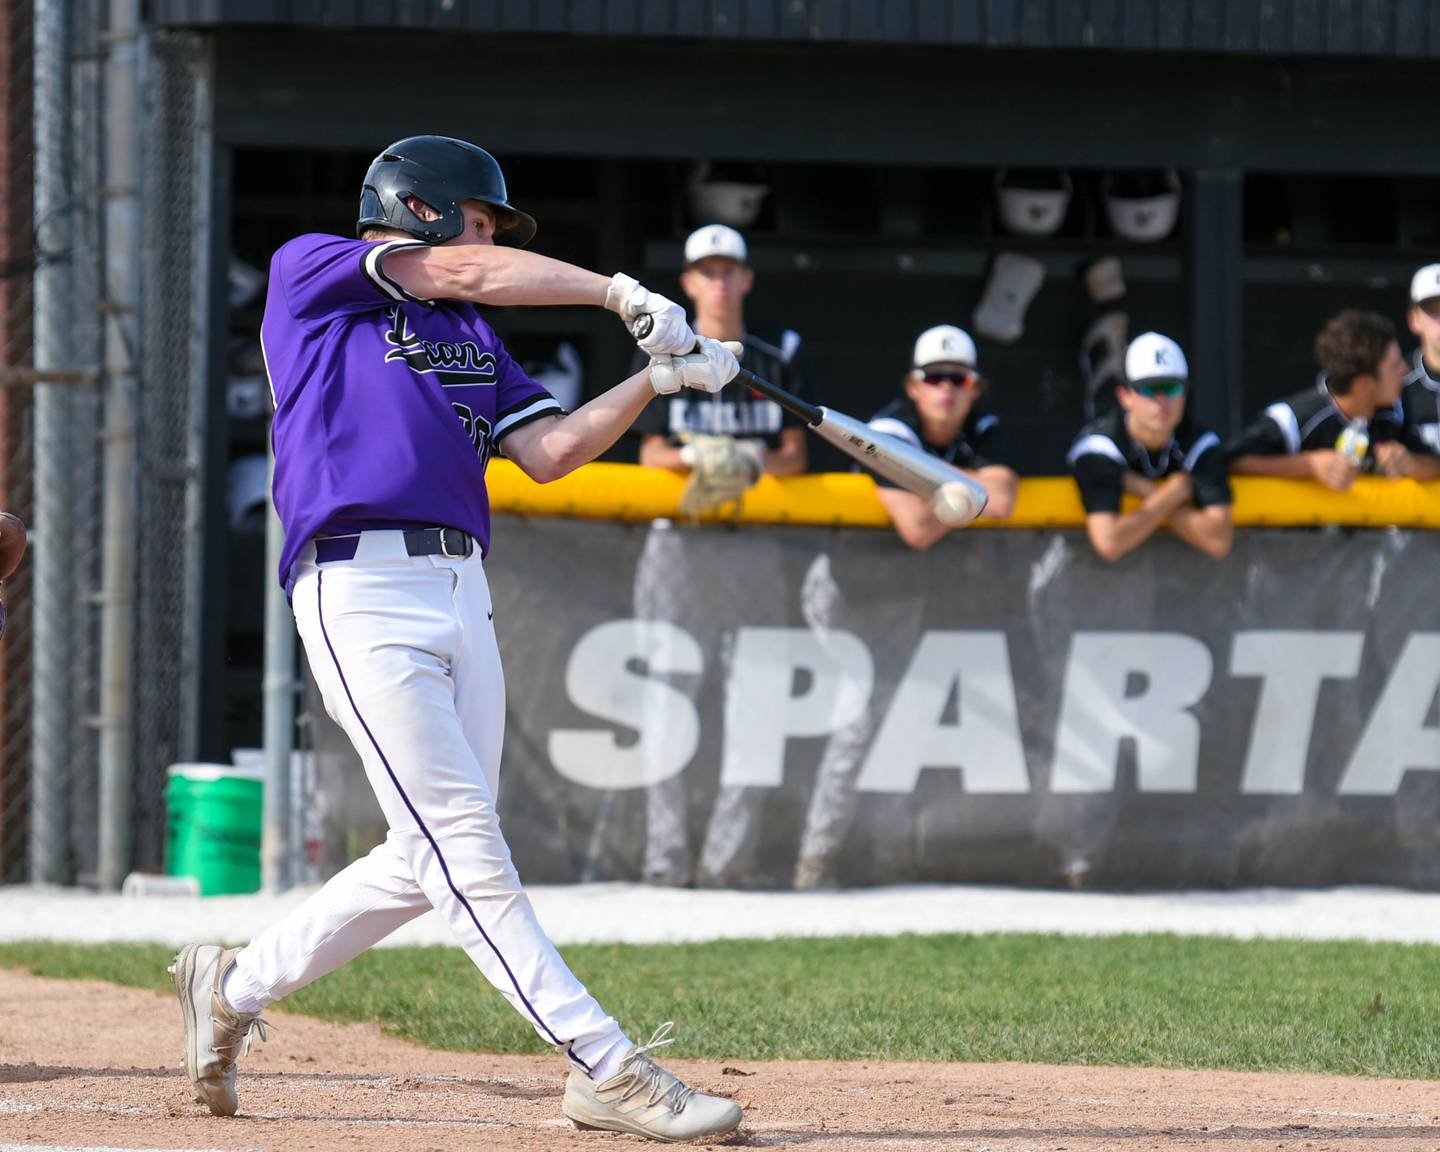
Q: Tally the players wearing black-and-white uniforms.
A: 5